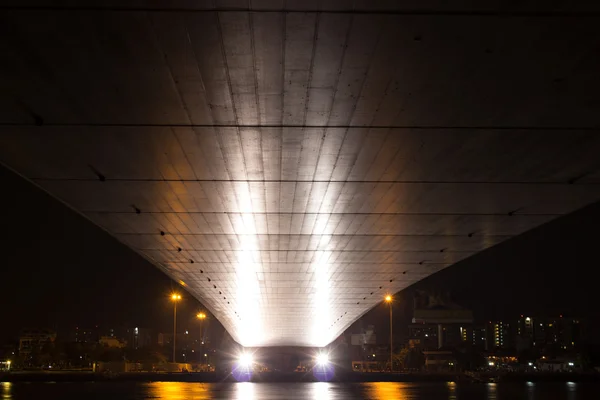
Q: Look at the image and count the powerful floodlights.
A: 2